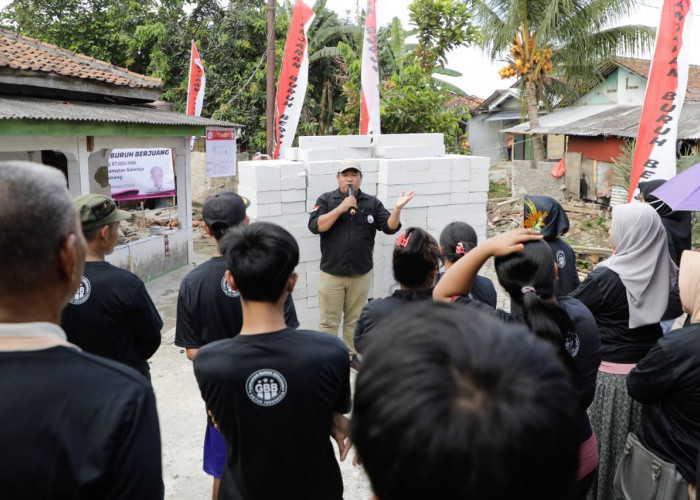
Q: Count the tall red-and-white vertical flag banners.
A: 4